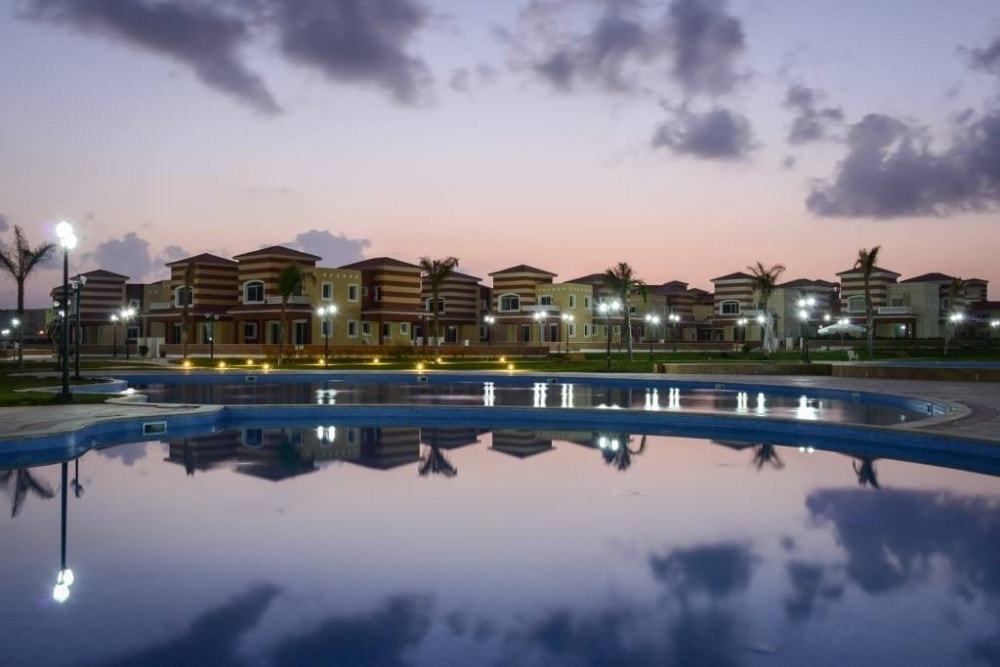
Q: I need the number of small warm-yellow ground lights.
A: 10